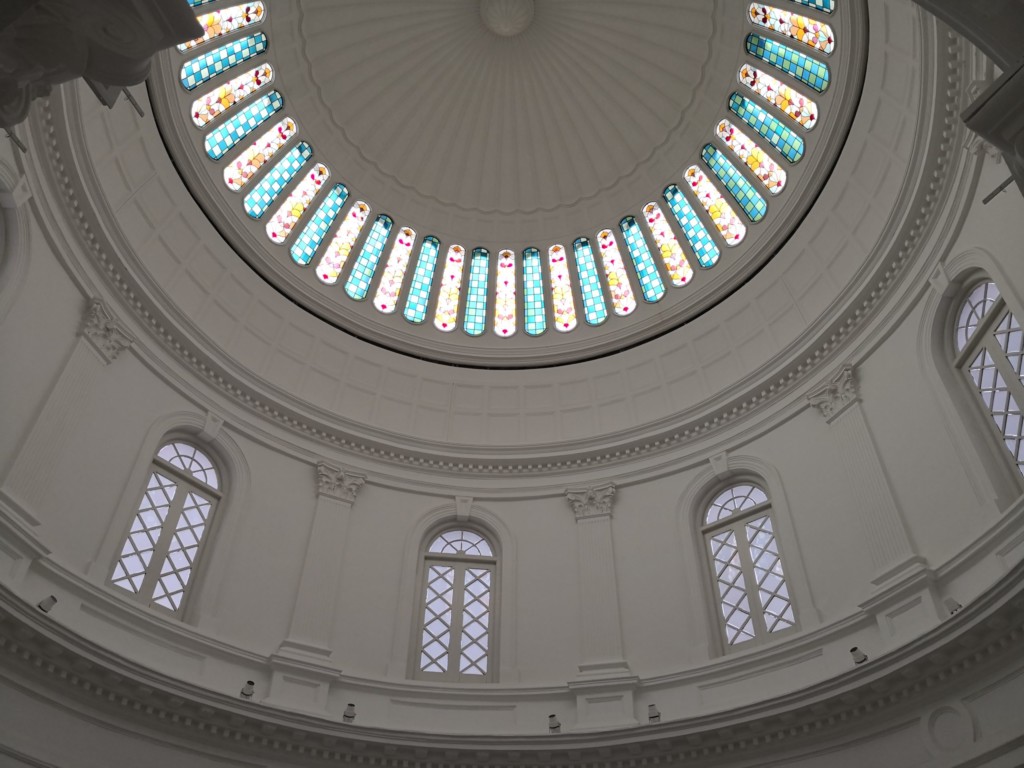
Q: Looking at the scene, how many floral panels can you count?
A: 15